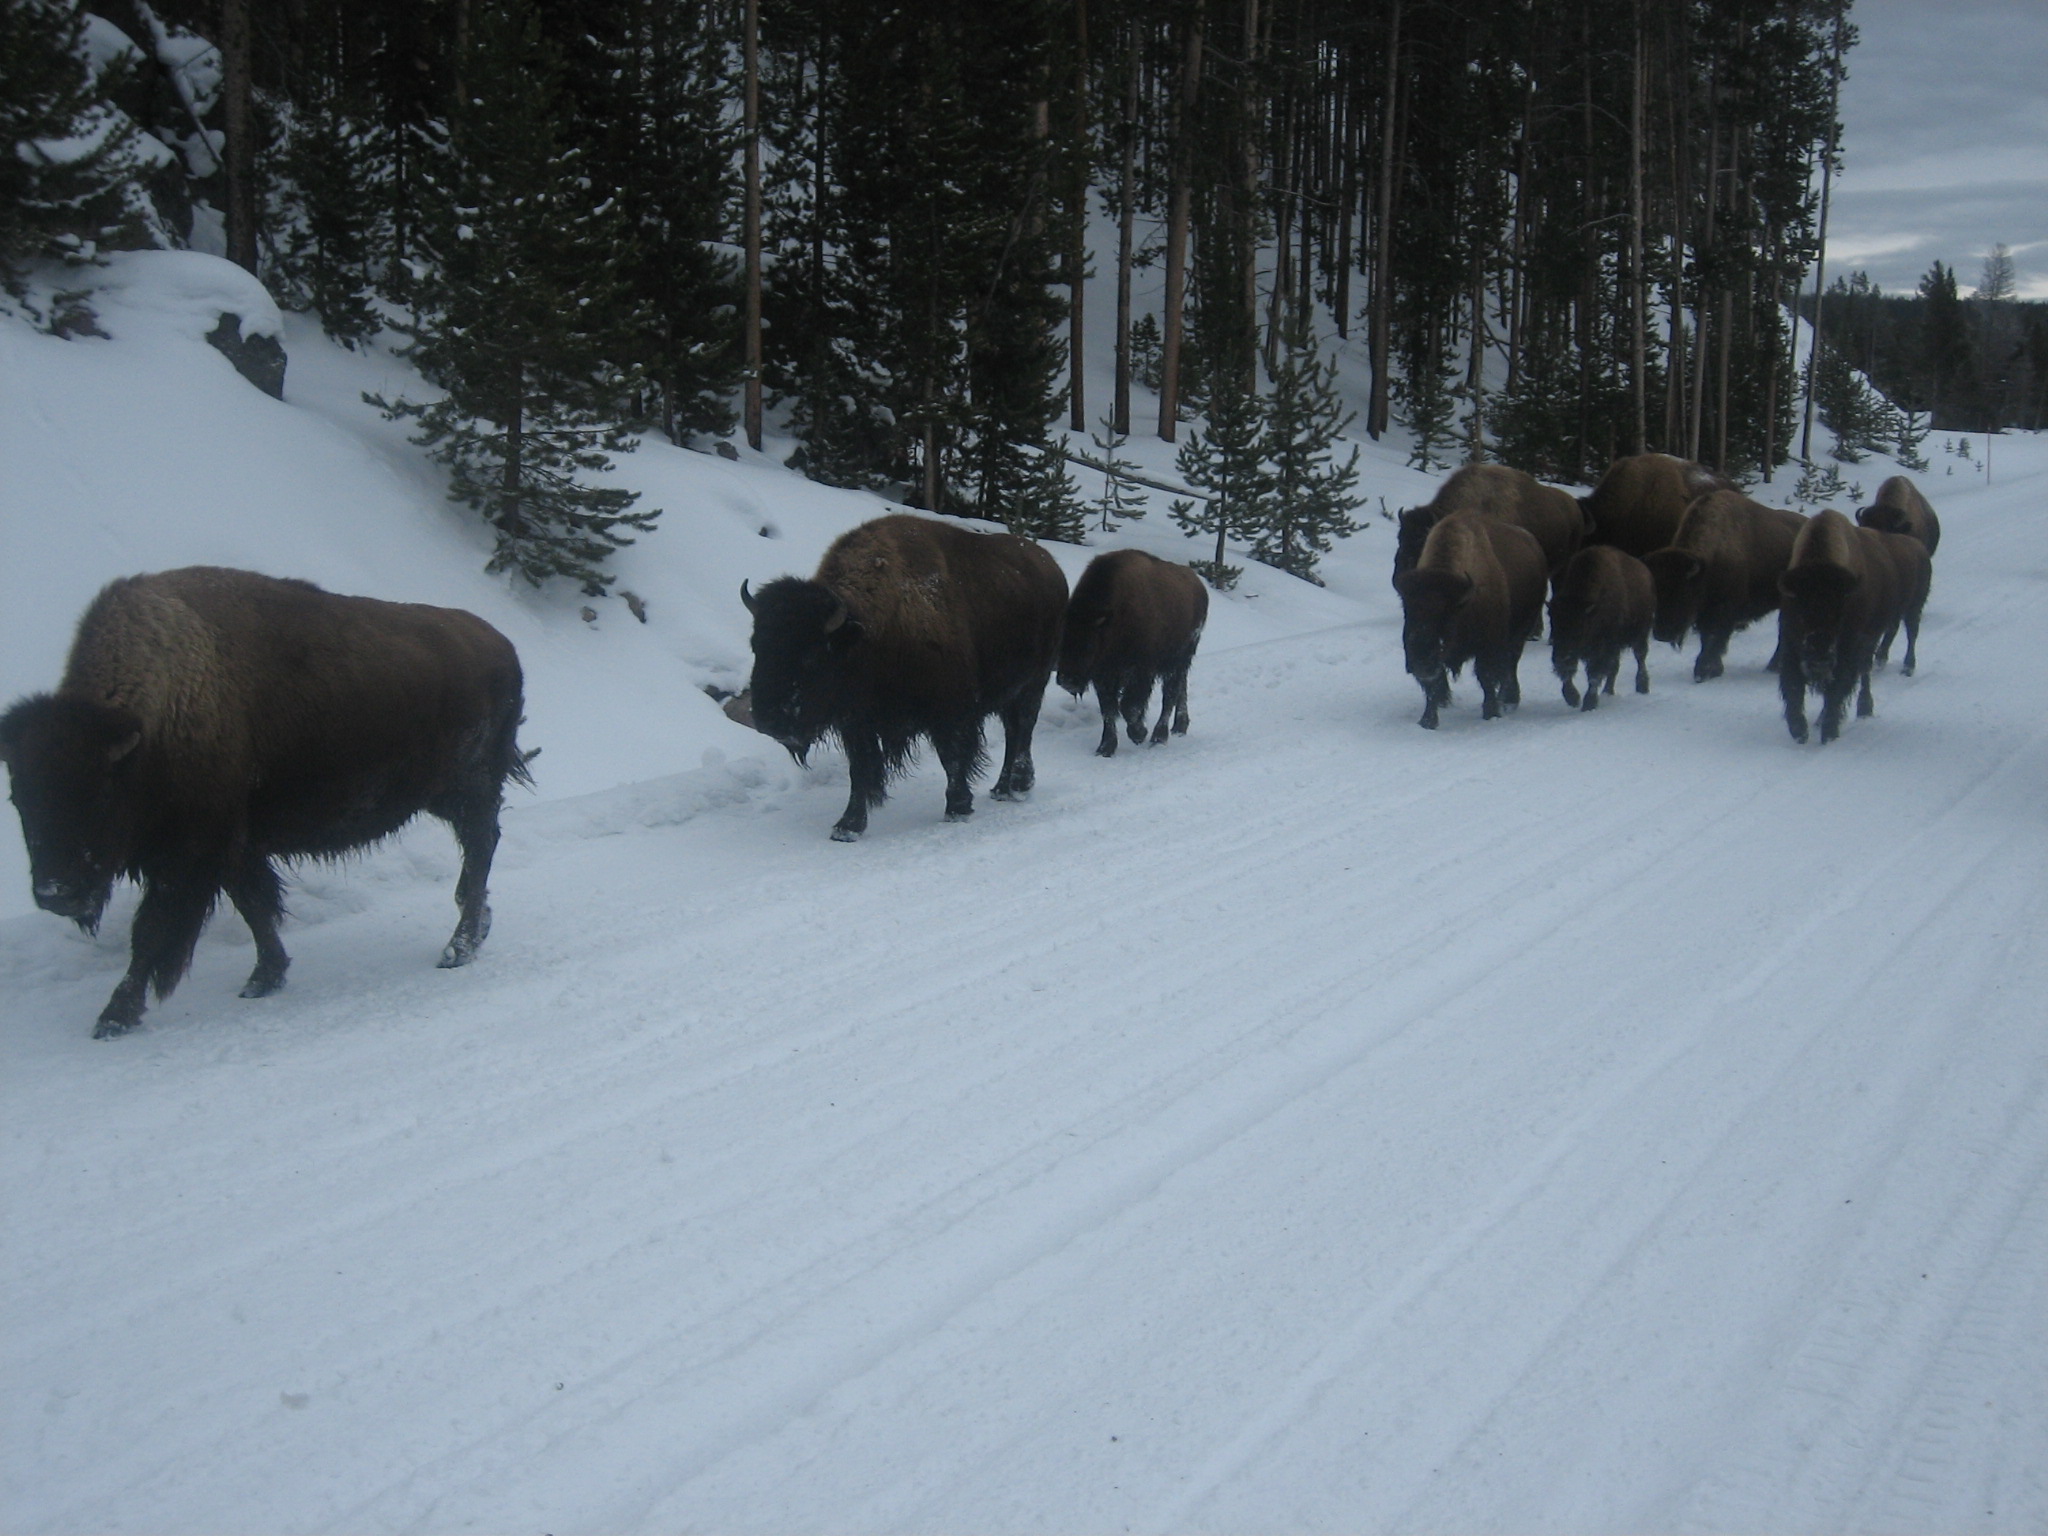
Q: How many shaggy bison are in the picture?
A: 10